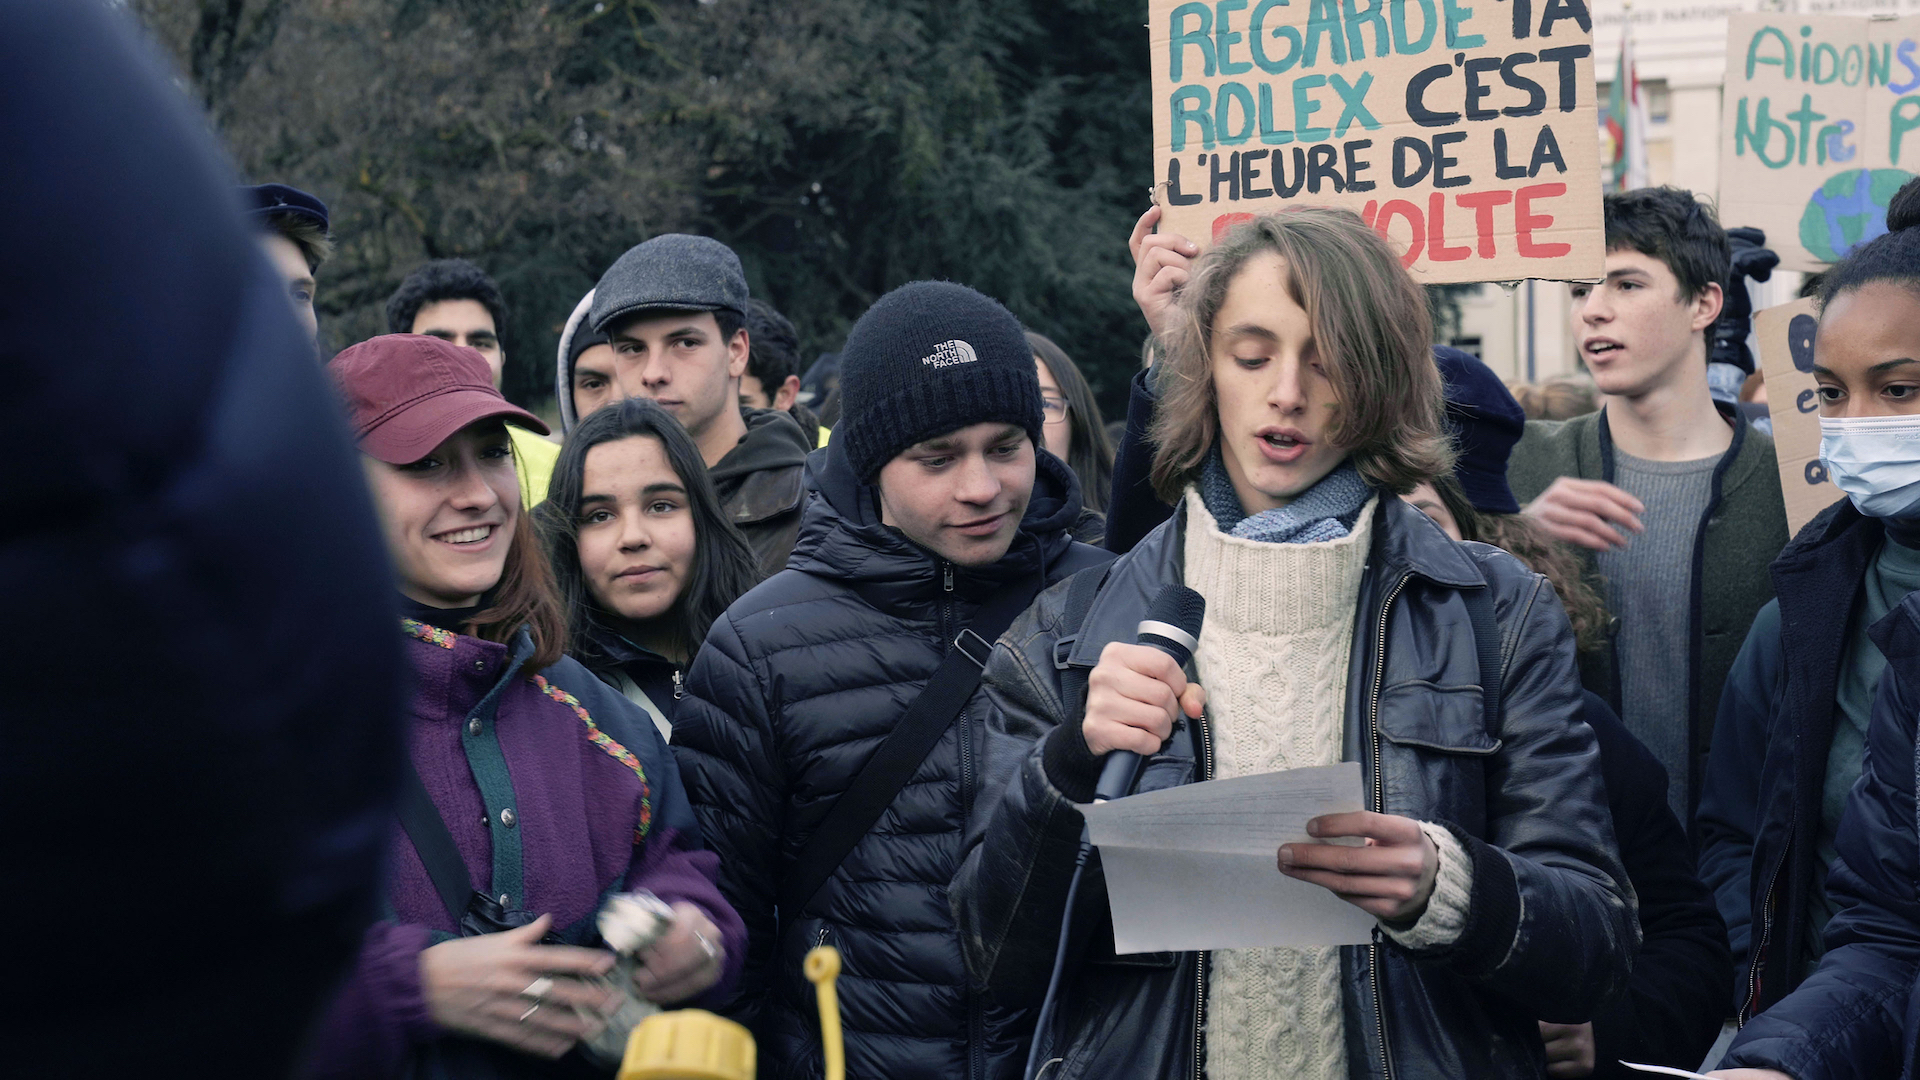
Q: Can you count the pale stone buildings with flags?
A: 1